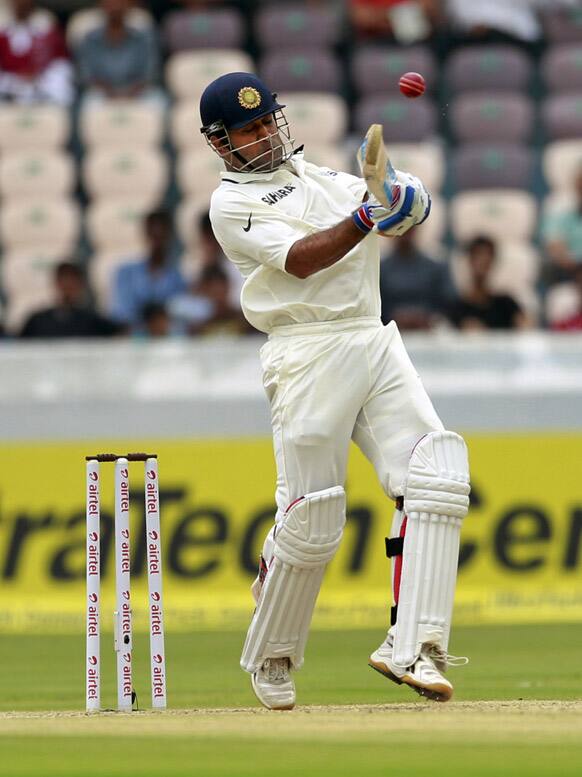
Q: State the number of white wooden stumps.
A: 3